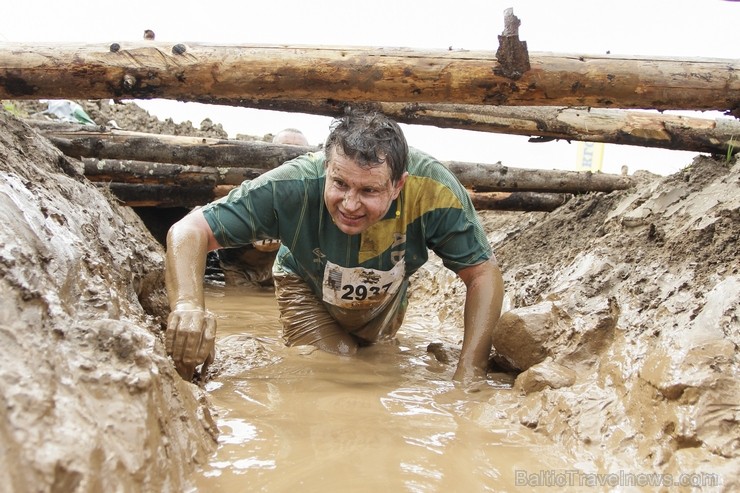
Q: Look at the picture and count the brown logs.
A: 5